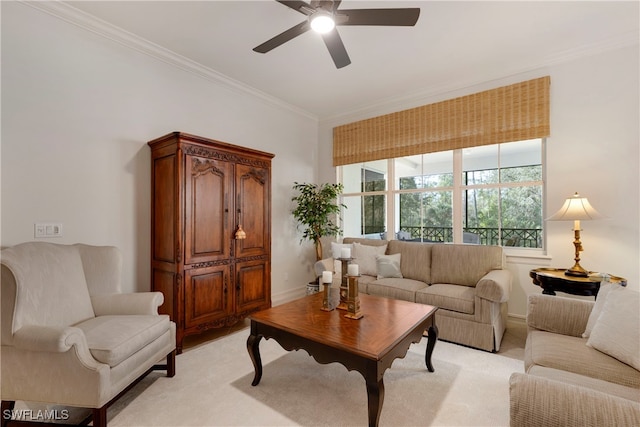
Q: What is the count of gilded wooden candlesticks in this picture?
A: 3